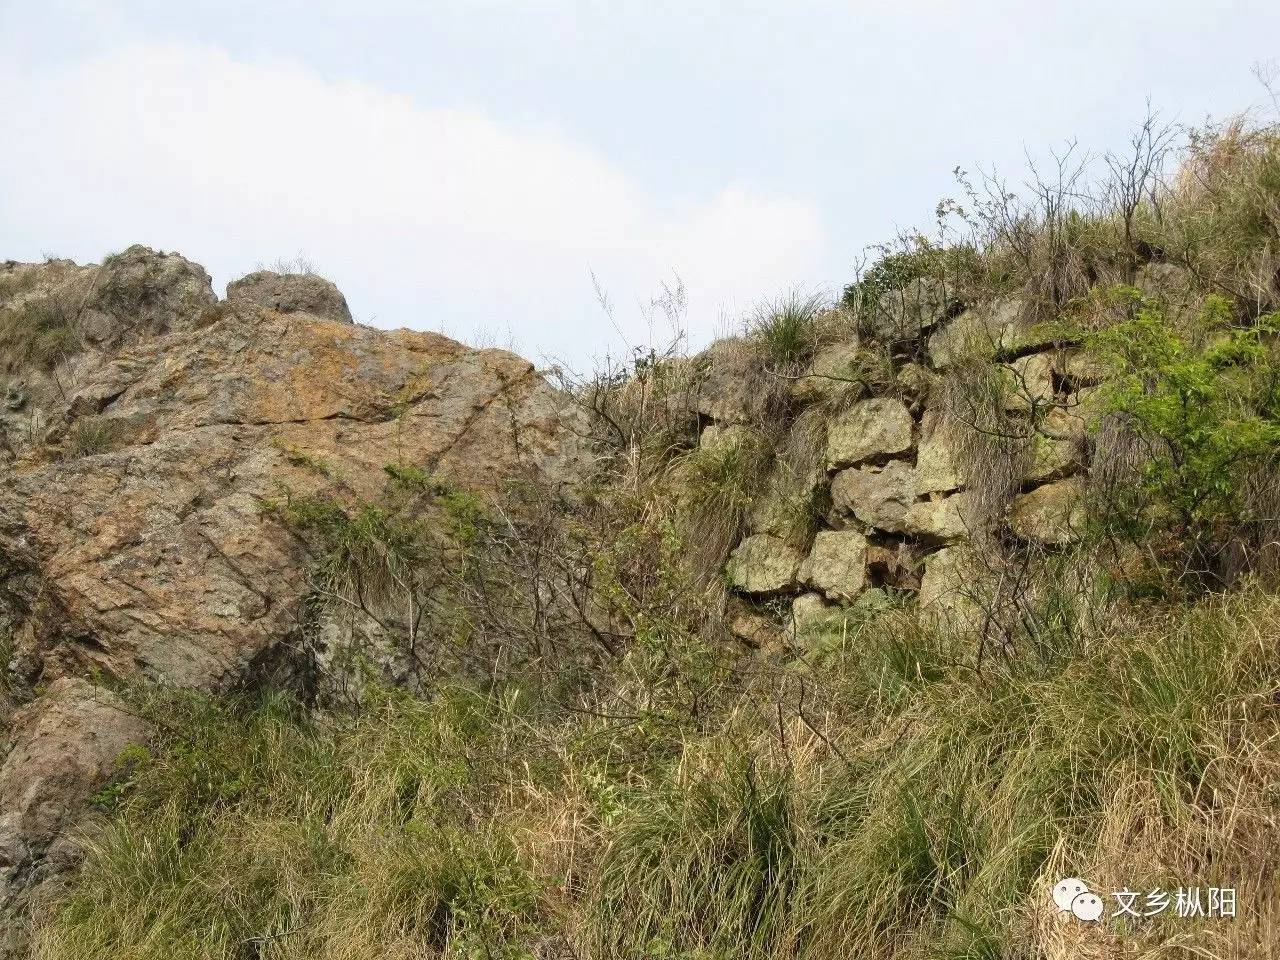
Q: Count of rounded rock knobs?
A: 2